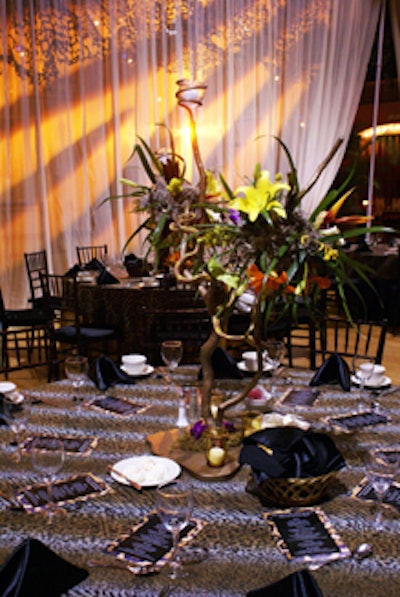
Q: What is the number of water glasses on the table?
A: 8